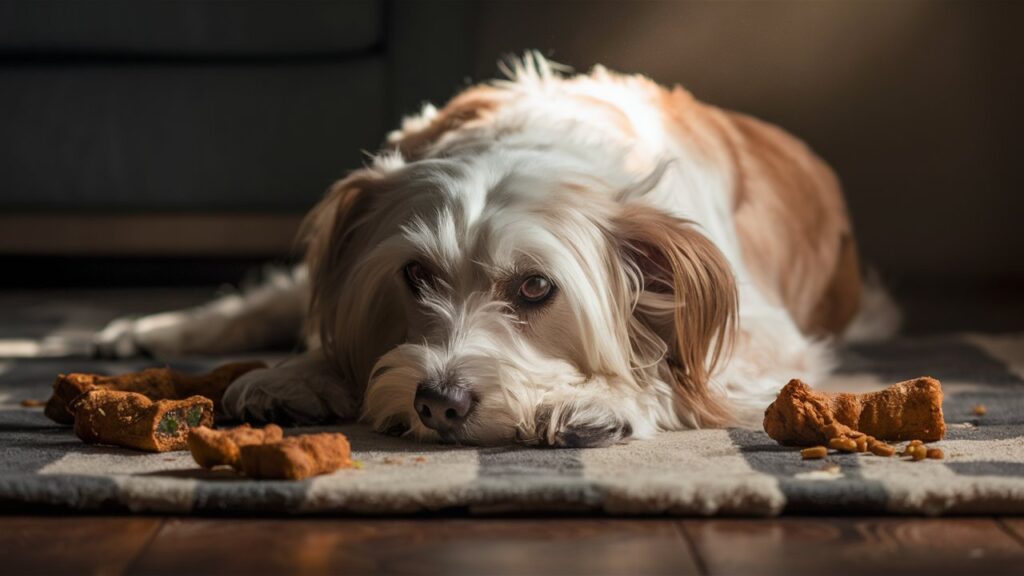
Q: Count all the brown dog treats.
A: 5